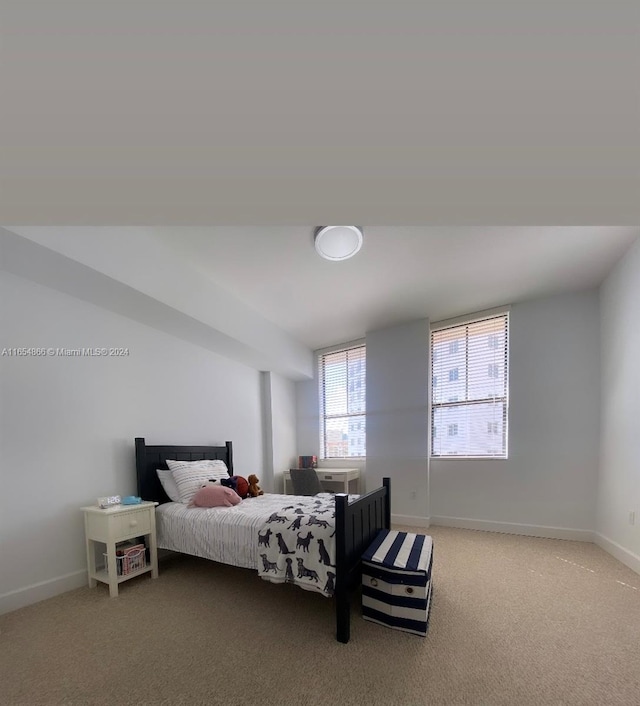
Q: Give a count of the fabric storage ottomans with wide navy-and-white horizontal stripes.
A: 1